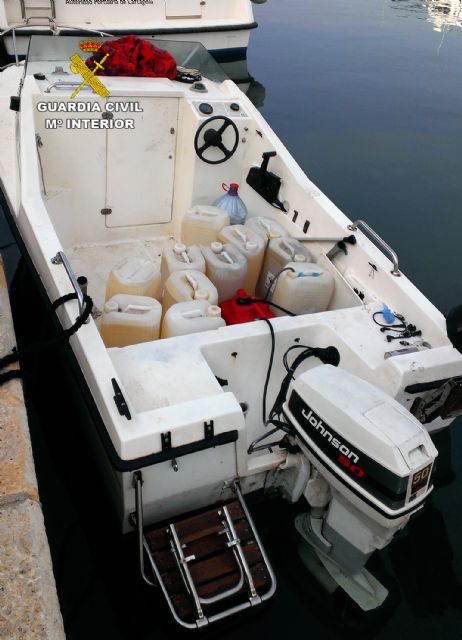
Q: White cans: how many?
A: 11